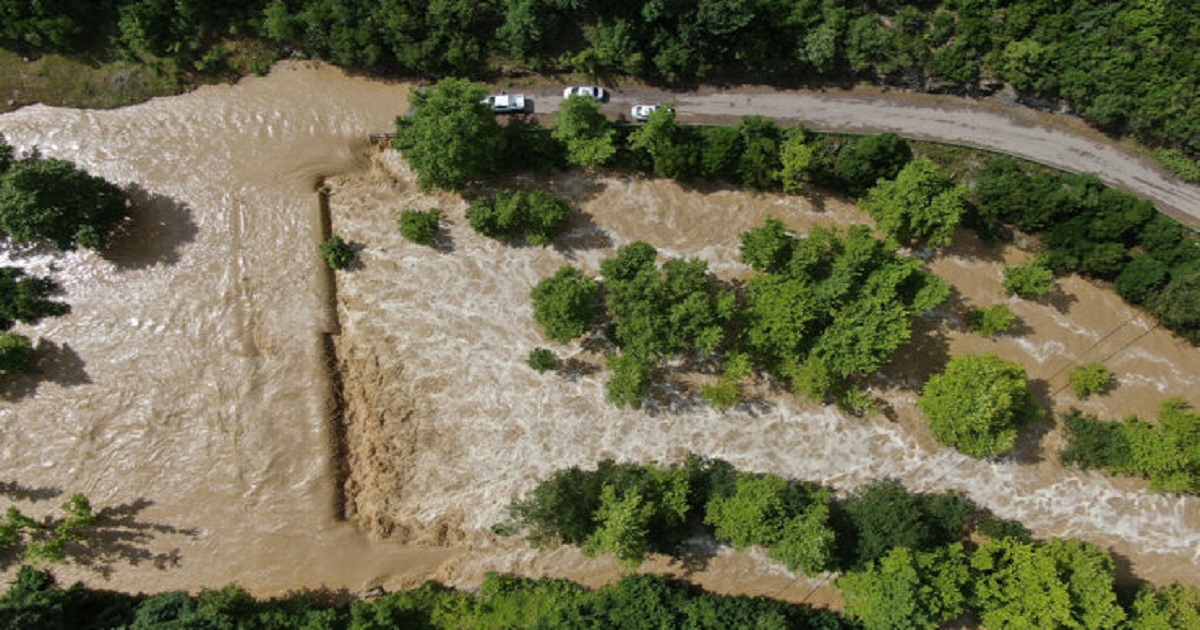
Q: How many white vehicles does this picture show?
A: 3